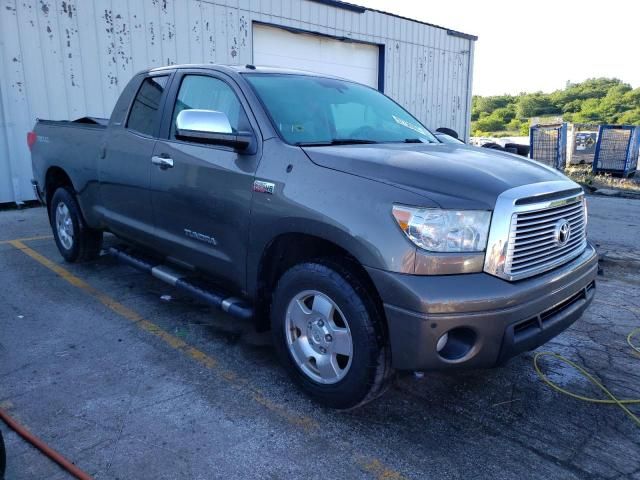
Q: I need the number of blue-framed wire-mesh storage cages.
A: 2